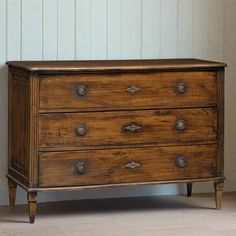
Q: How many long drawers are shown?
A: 3